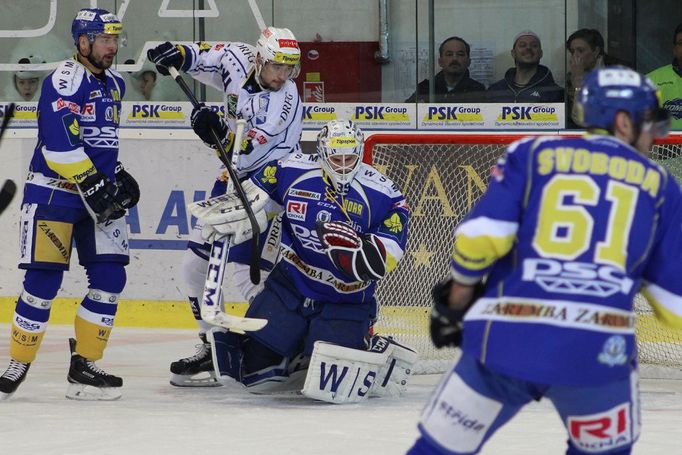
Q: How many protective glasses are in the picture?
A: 3